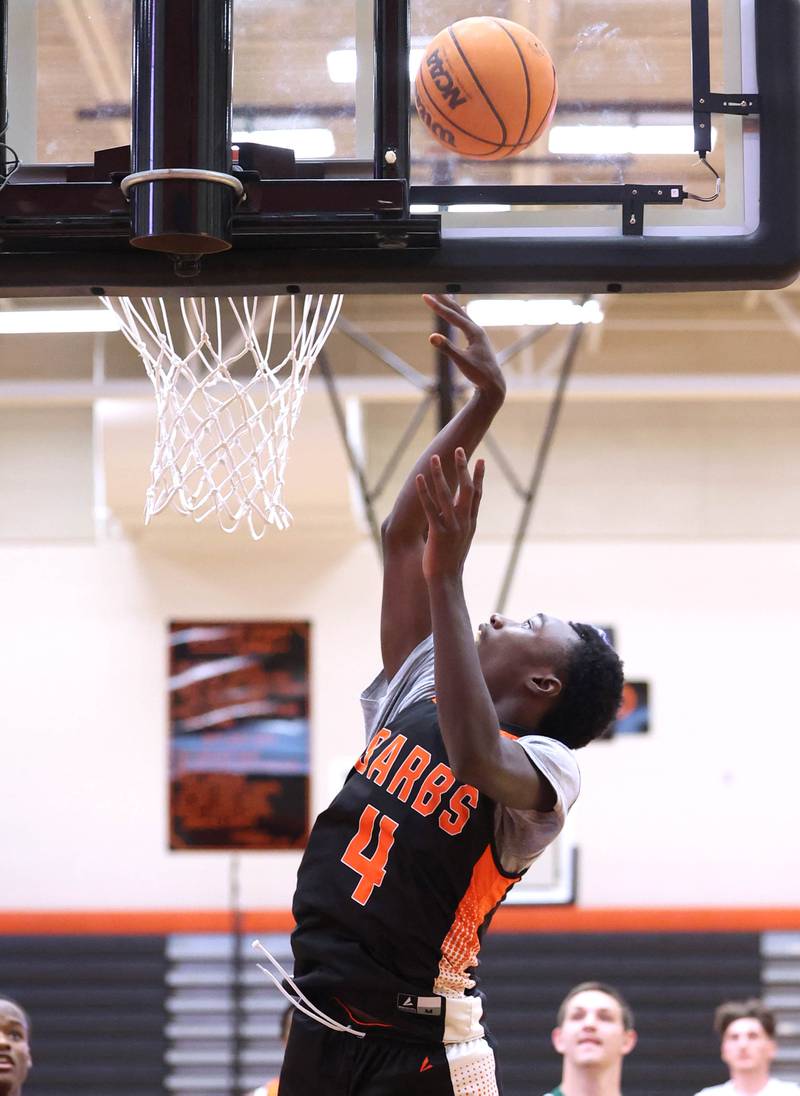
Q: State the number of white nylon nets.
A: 1